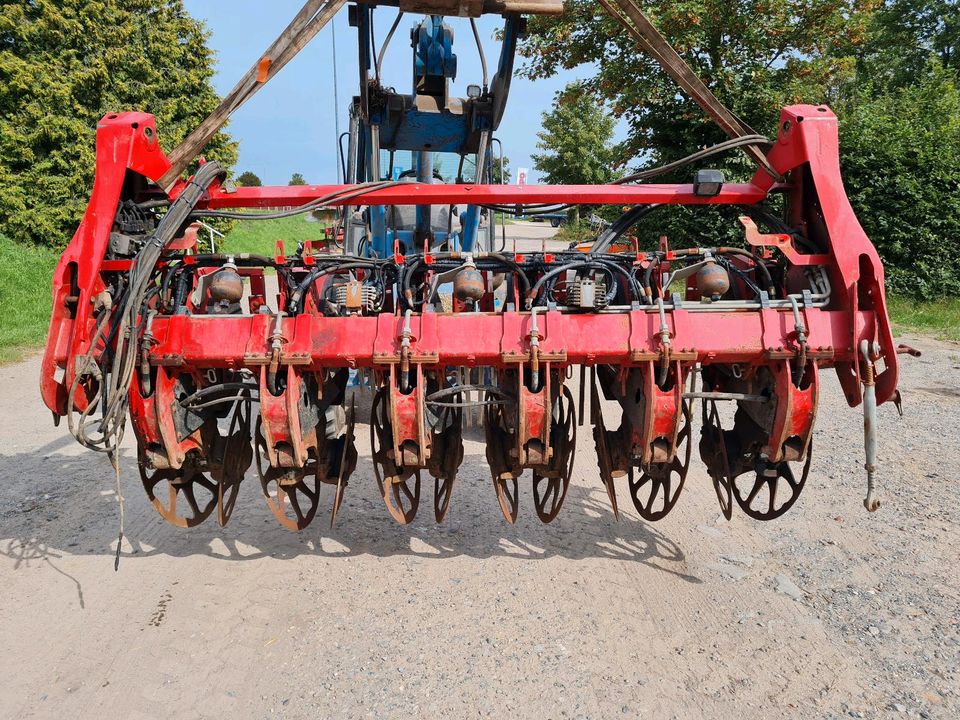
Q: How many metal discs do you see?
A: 12